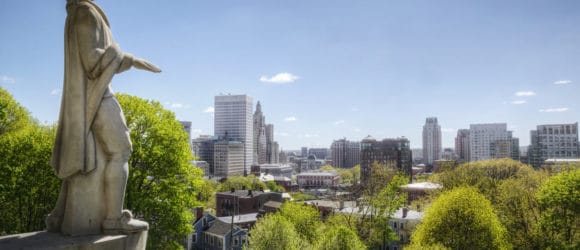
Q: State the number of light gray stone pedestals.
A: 1